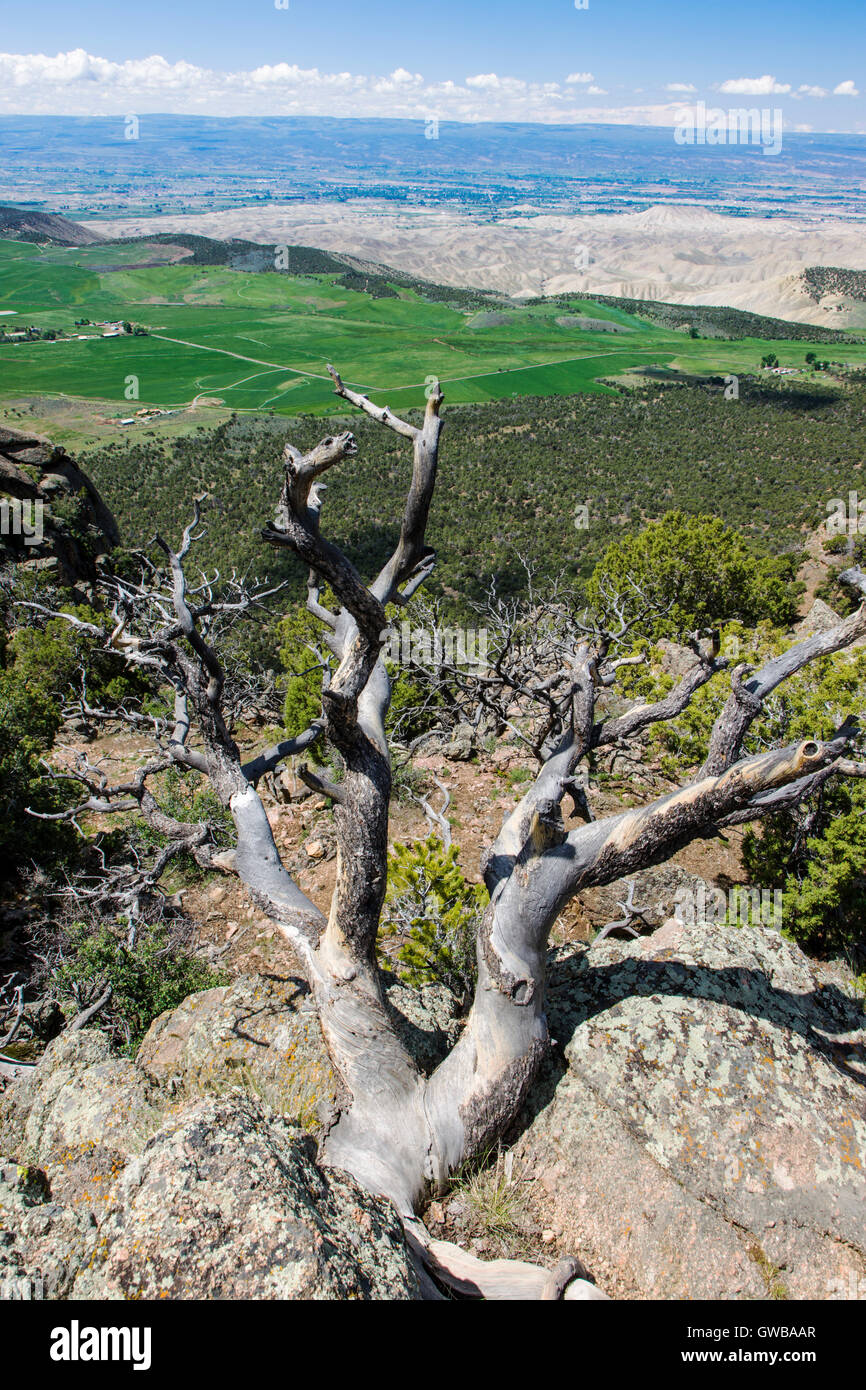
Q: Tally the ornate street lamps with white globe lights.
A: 0